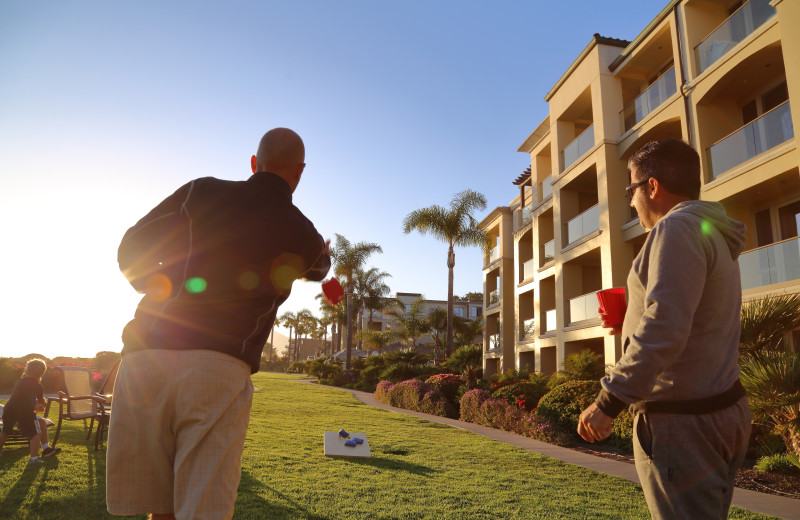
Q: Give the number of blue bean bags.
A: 3